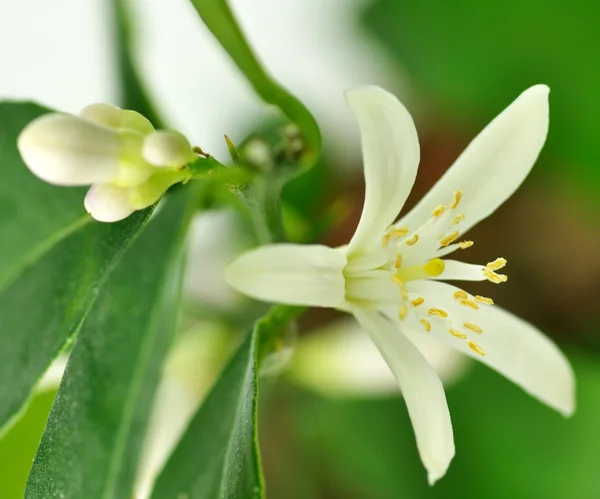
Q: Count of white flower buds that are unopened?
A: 4